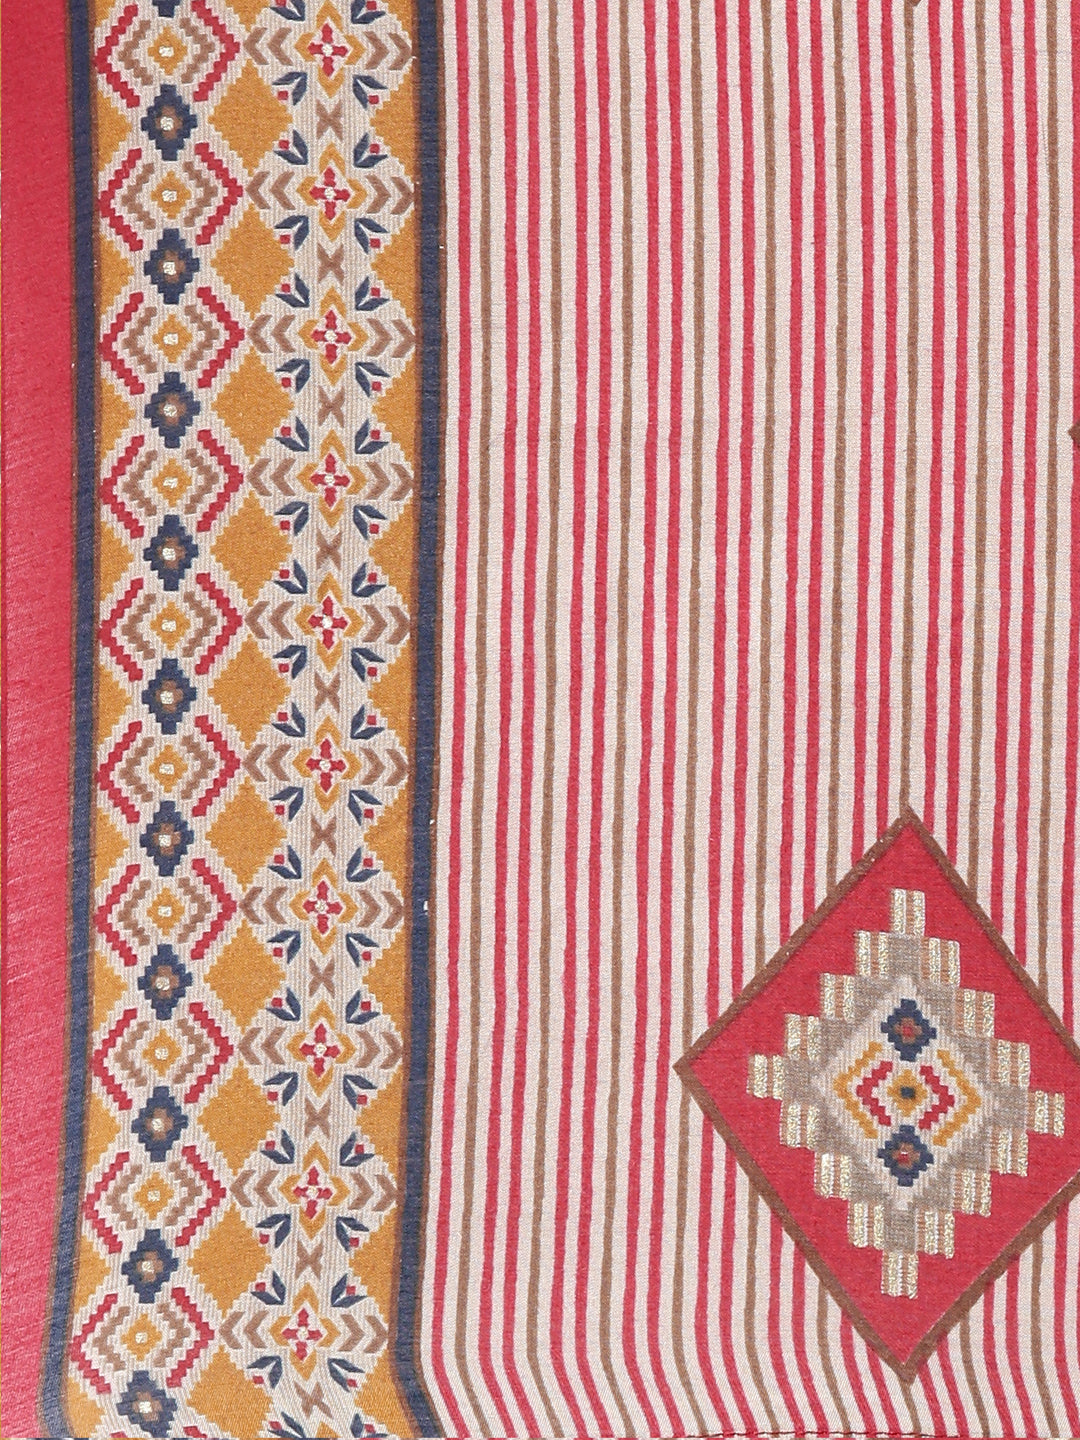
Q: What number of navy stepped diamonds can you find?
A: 12